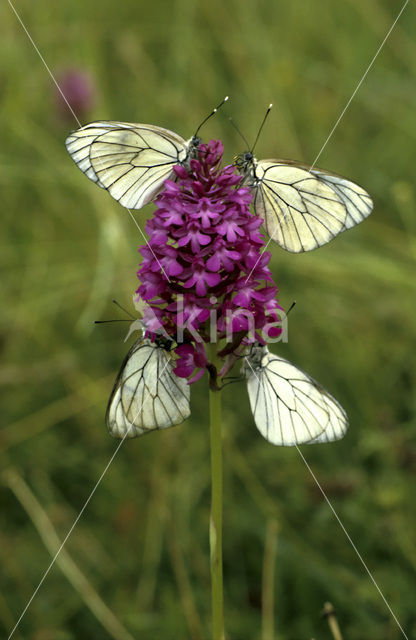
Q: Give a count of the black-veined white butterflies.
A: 4